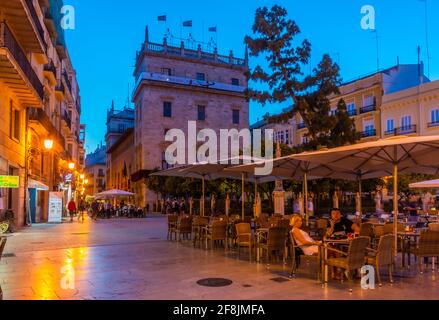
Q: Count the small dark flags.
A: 3